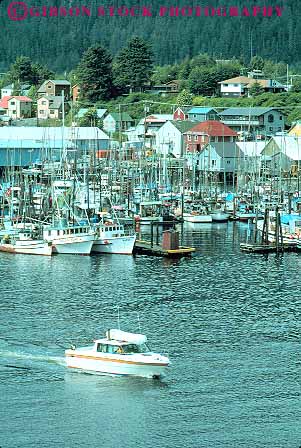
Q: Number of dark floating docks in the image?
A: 2